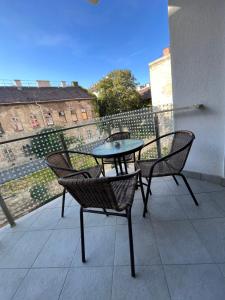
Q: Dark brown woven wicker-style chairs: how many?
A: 4